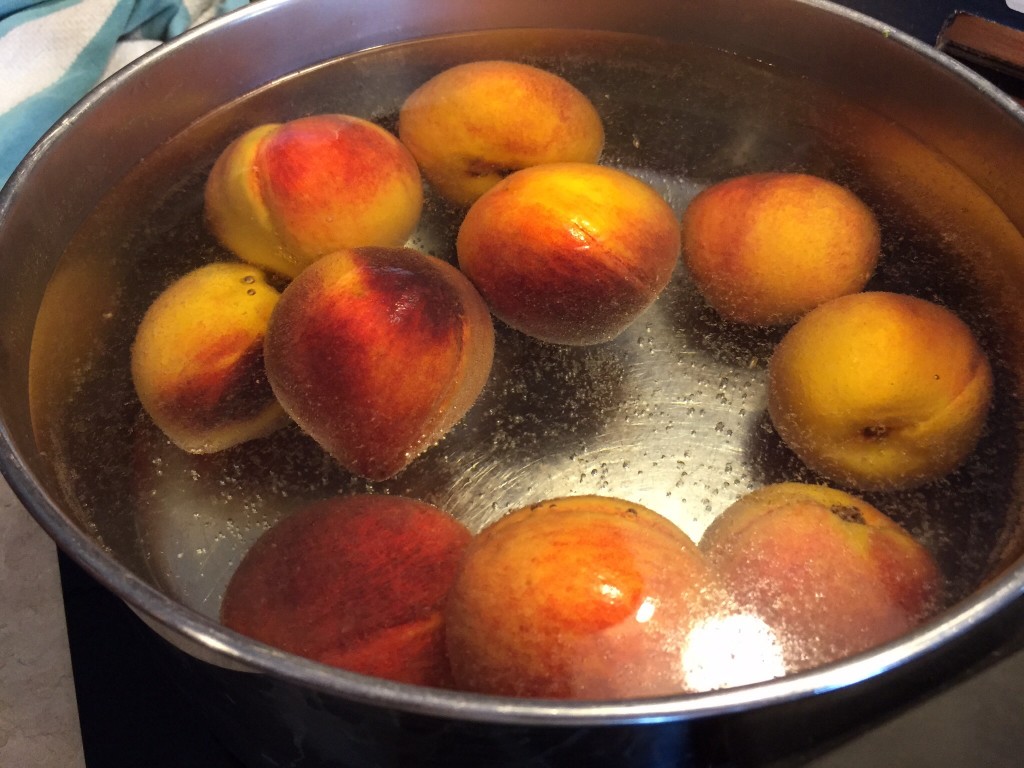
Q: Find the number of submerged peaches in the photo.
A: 10